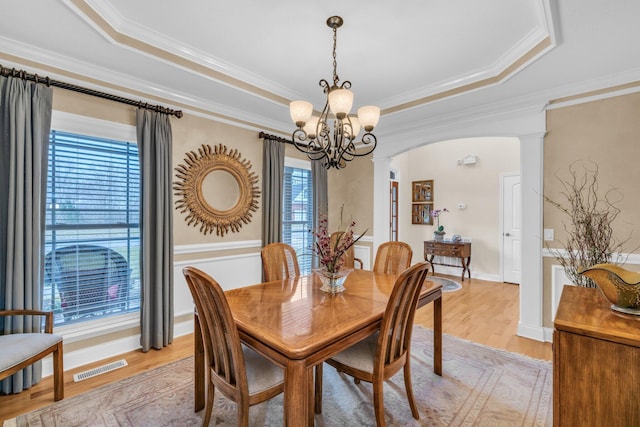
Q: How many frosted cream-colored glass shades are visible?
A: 5